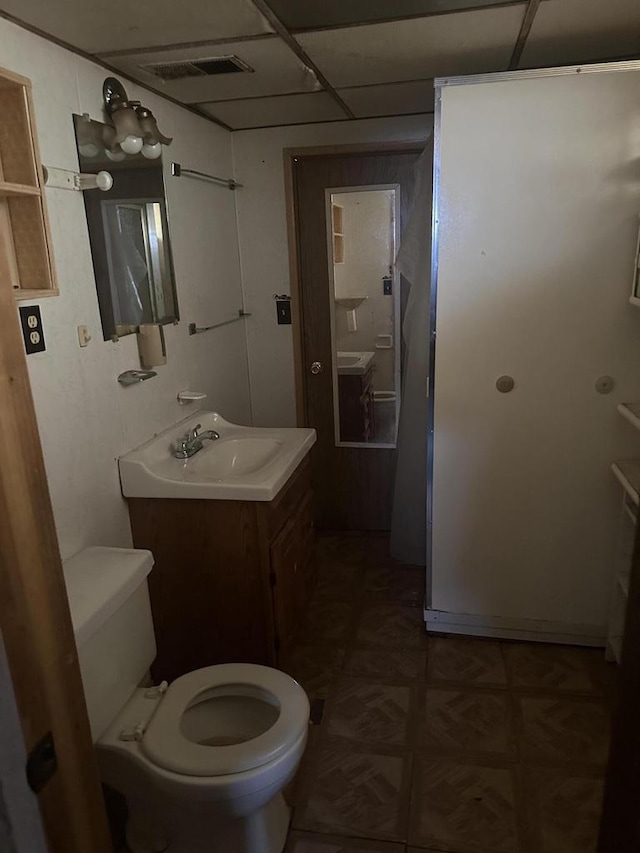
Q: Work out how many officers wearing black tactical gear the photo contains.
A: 0